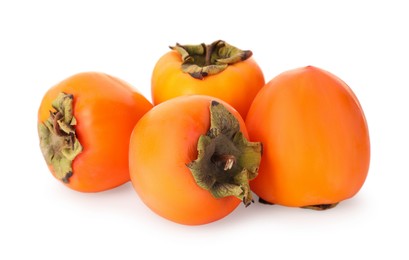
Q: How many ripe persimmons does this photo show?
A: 4